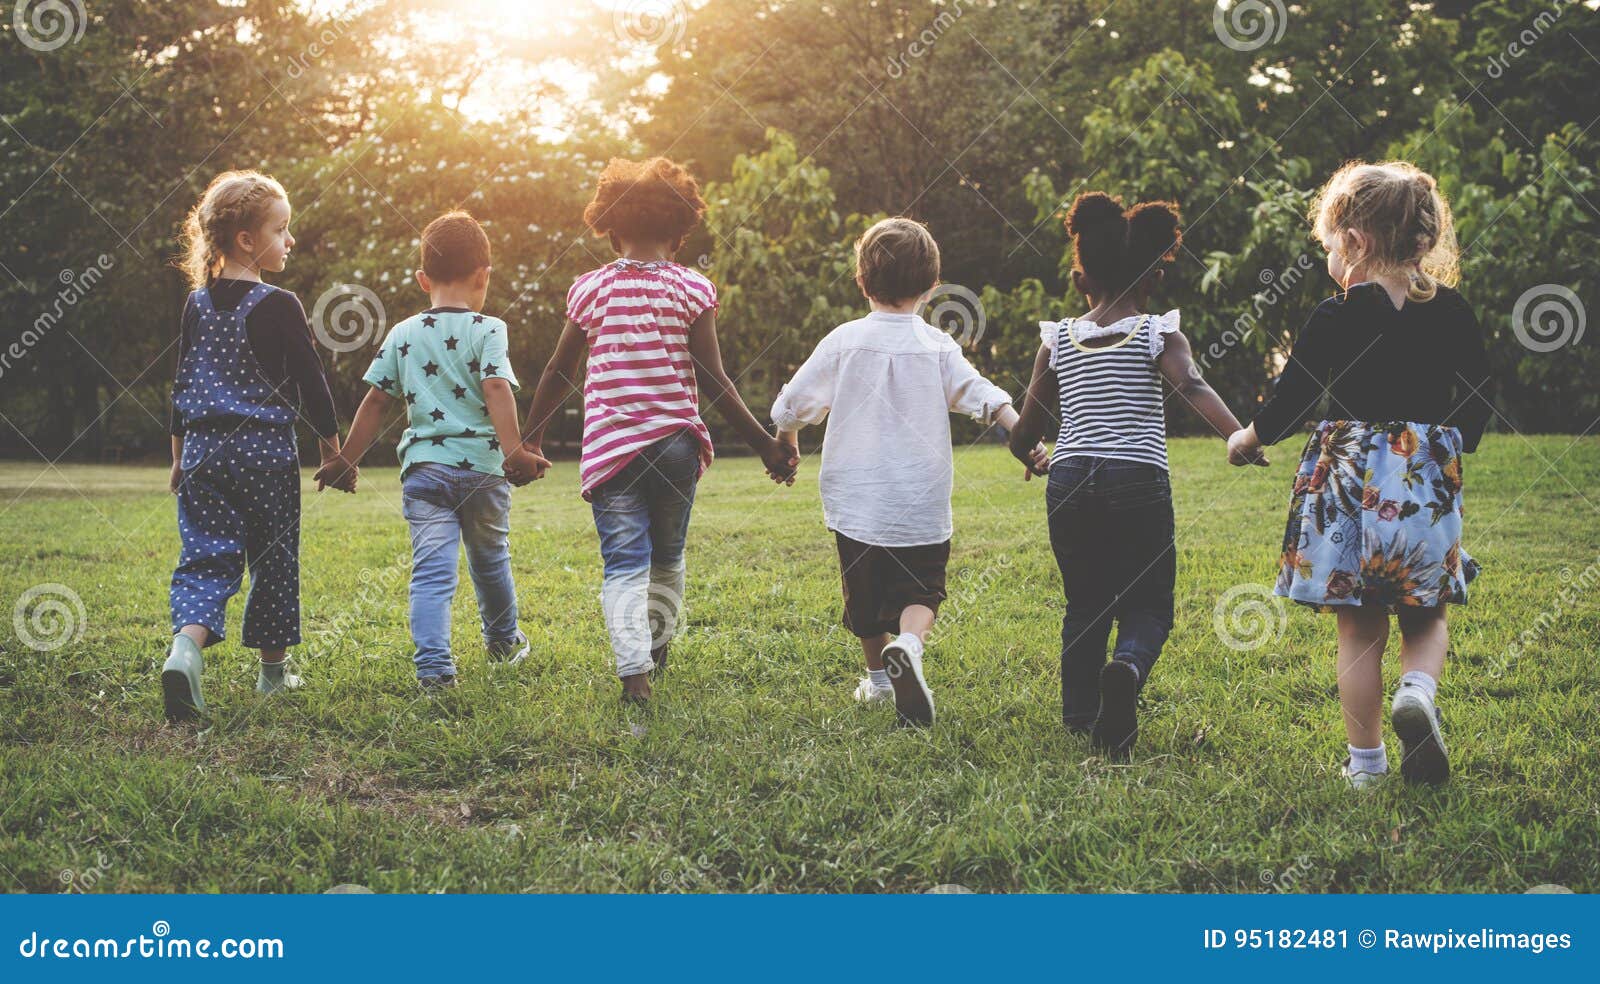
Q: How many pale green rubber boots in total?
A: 2